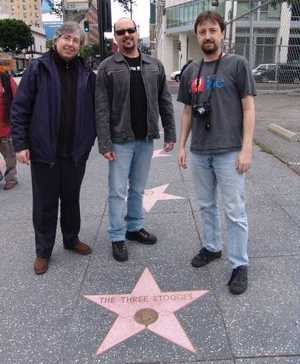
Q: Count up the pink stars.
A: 3